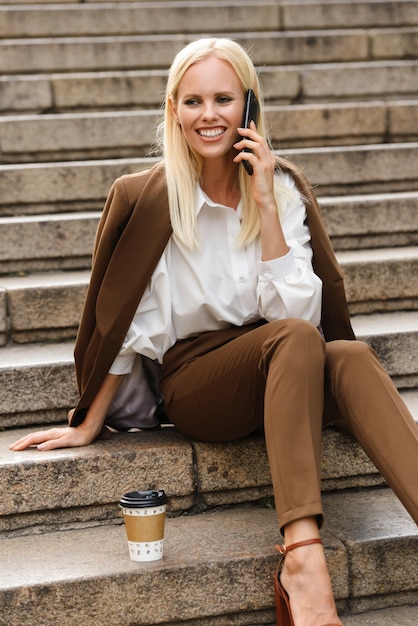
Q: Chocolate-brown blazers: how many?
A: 1